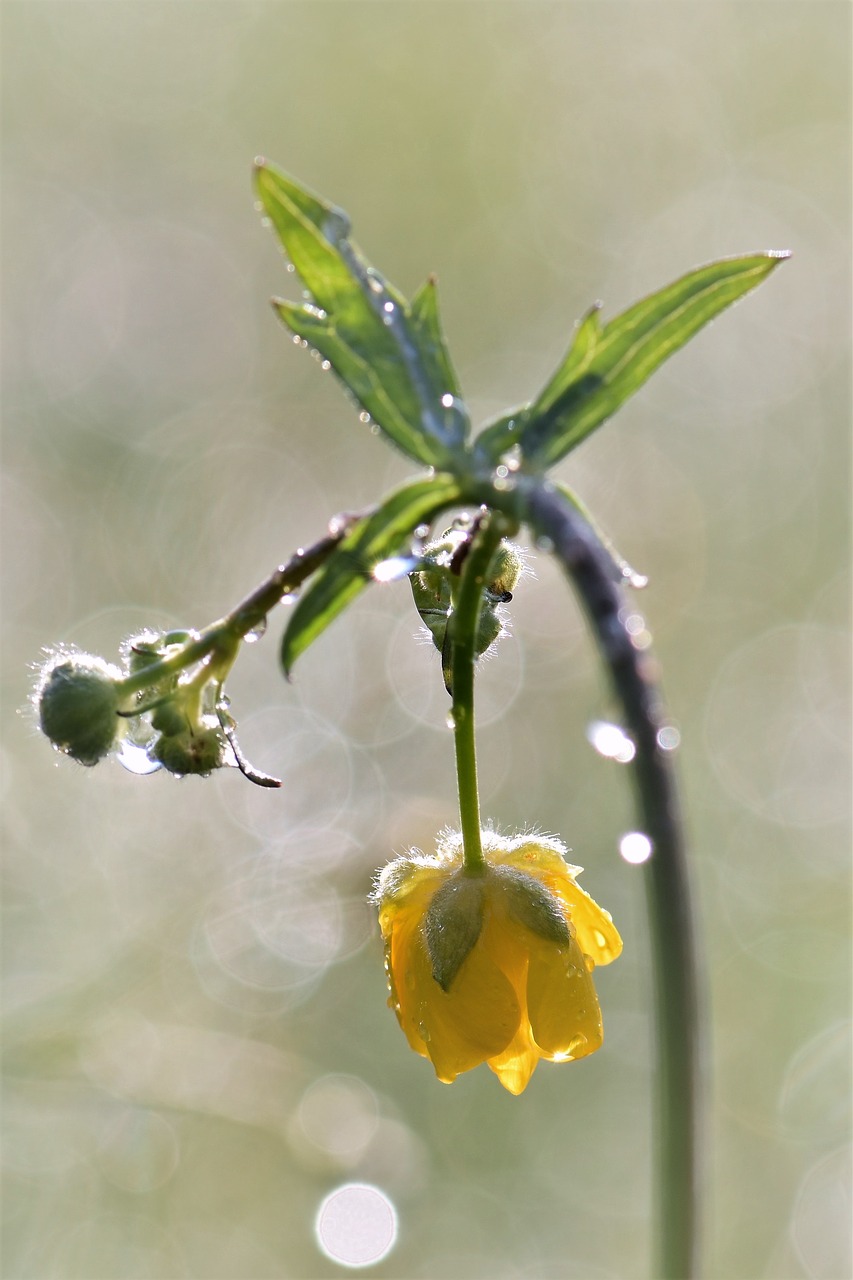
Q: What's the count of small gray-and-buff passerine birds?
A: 0